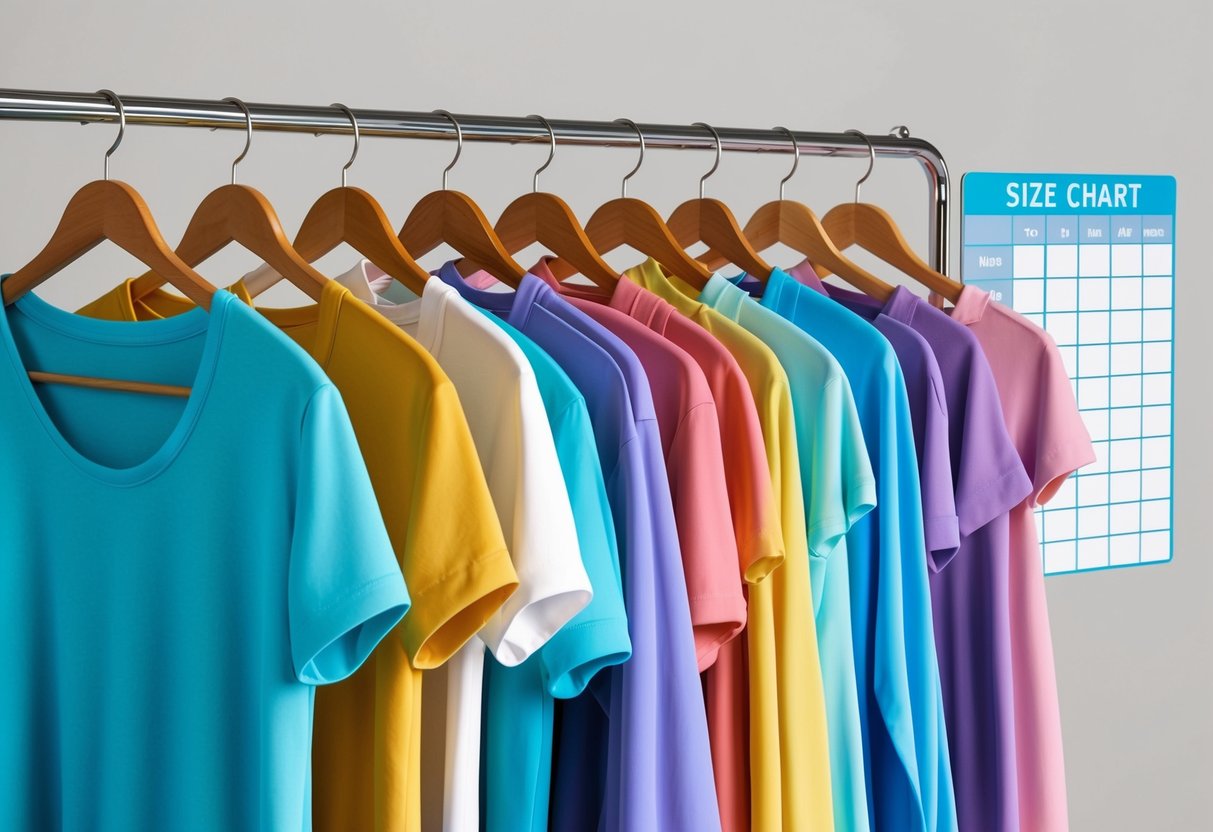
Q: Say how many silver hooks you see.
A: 9